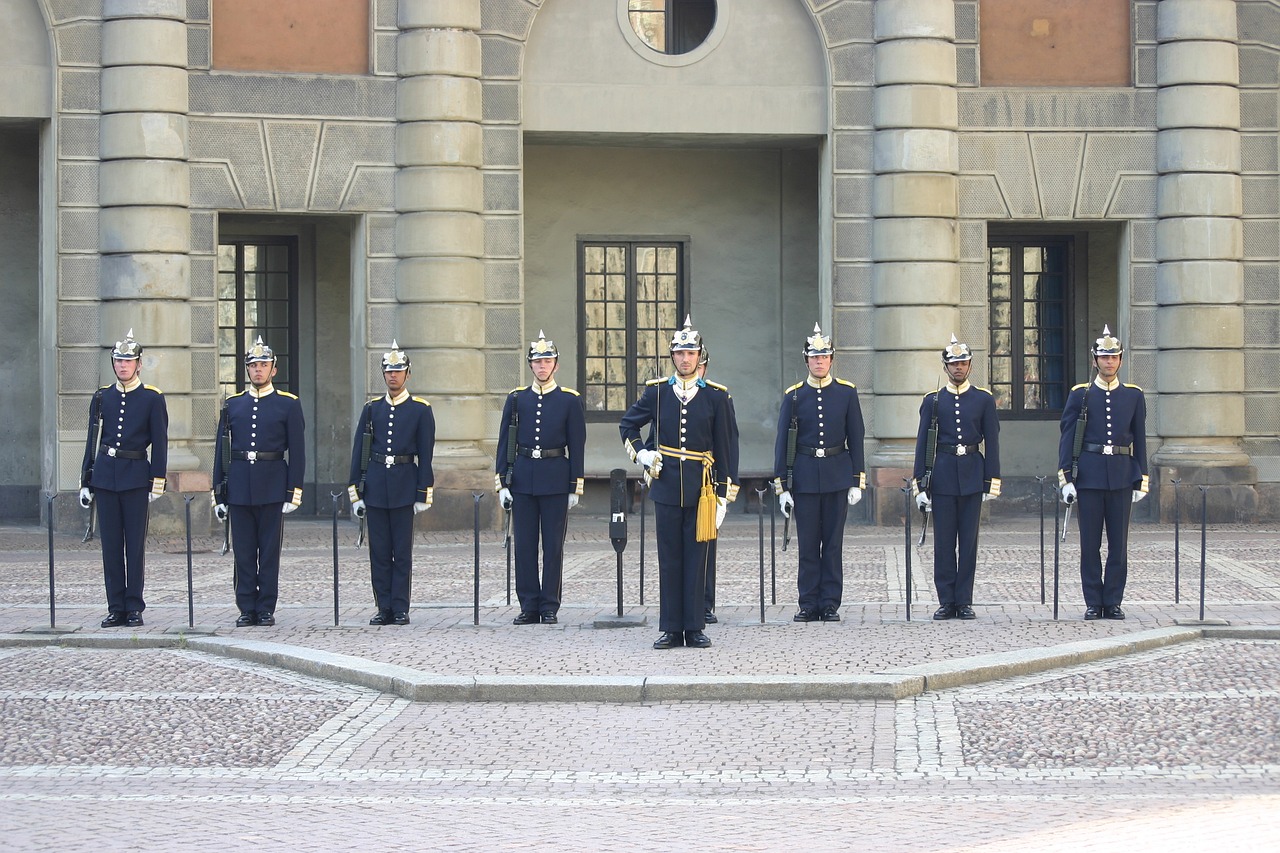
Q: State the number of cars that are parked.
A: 0